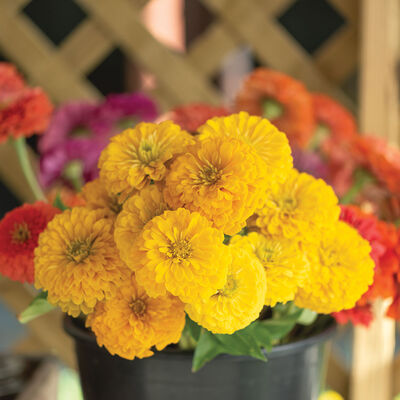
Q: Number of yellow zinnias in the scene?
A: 12